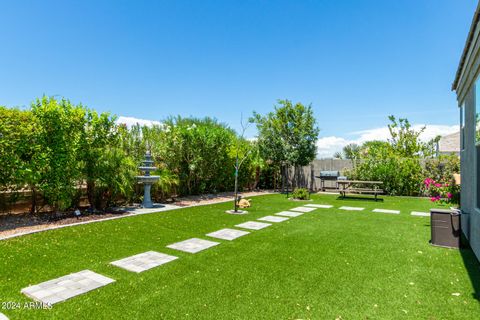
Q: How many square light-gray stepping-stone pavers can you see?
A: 12